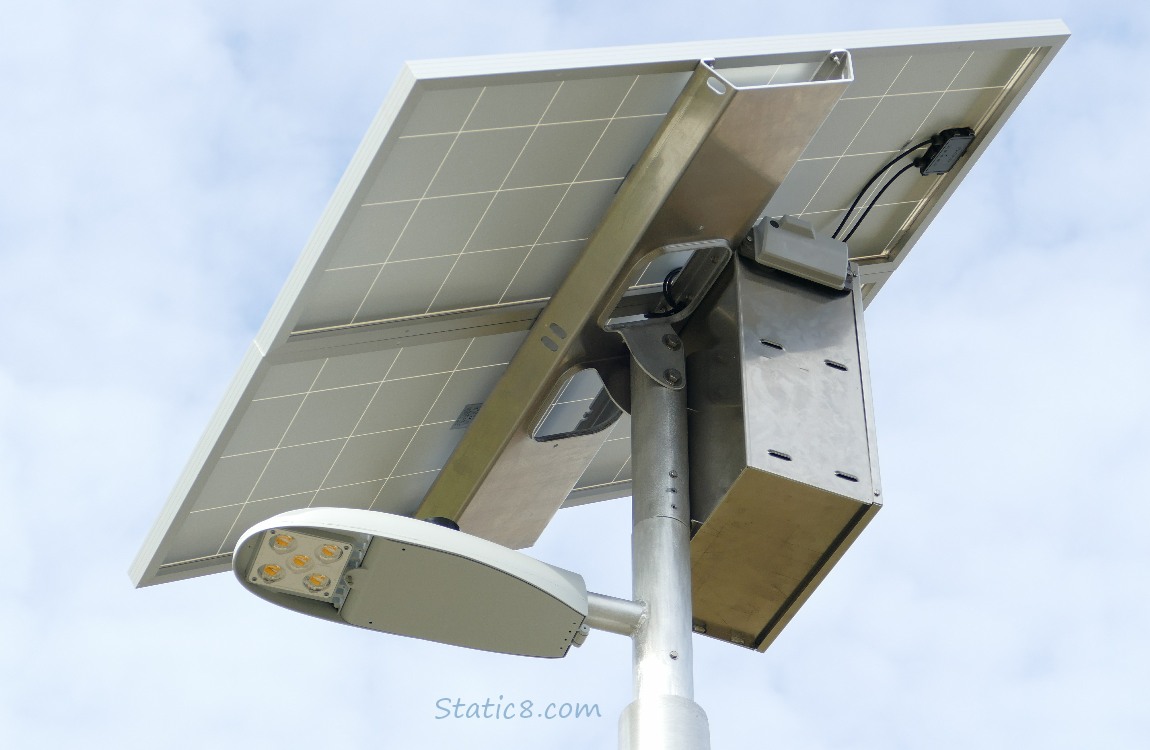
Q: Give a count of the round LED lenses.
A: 5